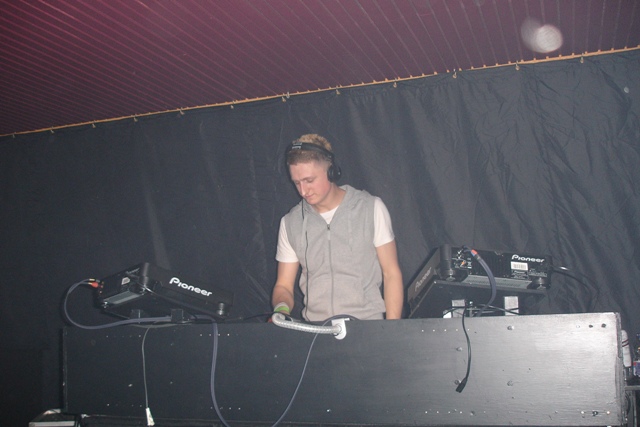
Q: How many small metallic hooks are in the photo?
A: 12